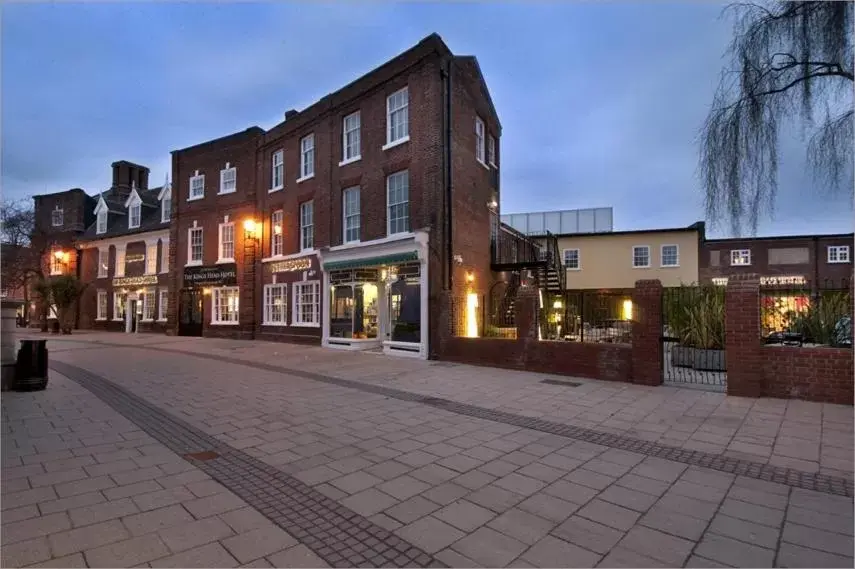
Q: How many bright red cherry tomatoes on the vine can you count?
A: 0